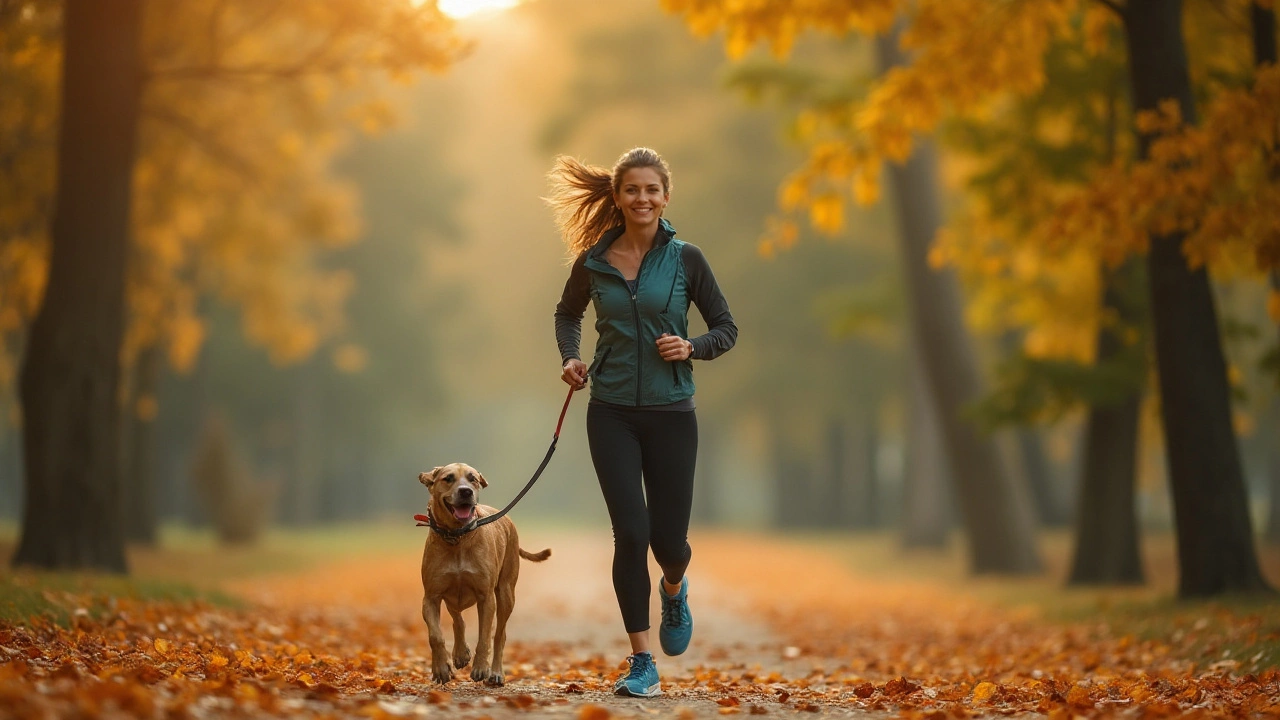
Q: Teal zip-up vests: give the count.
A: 1